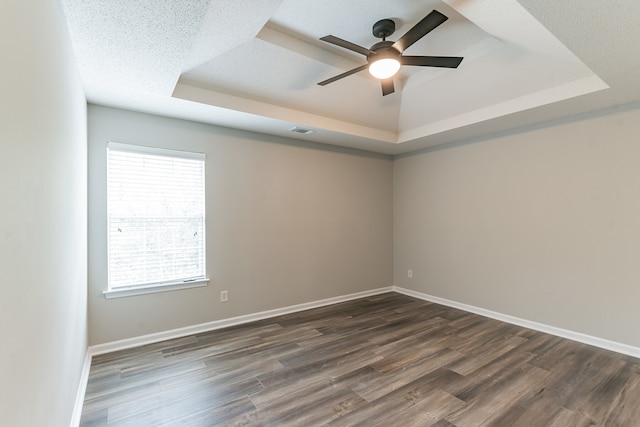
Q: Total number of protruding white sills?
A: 1